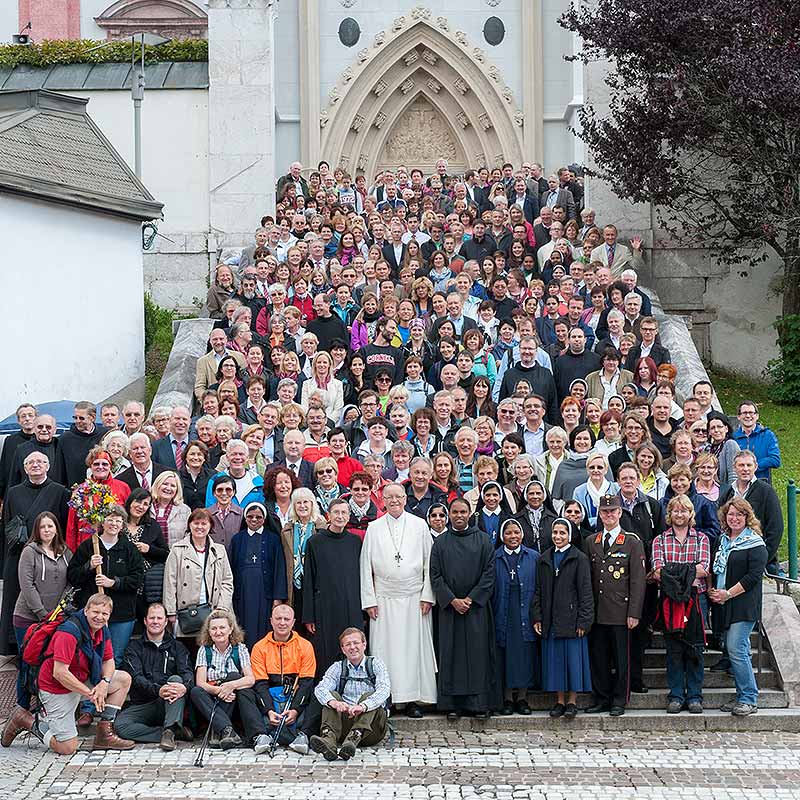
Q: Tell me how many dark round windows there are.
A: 2